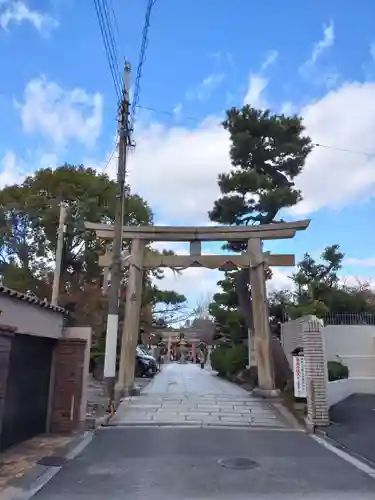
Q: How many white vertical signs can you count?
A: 2